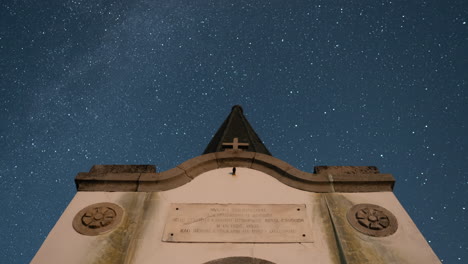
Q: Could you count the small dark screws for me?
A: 4